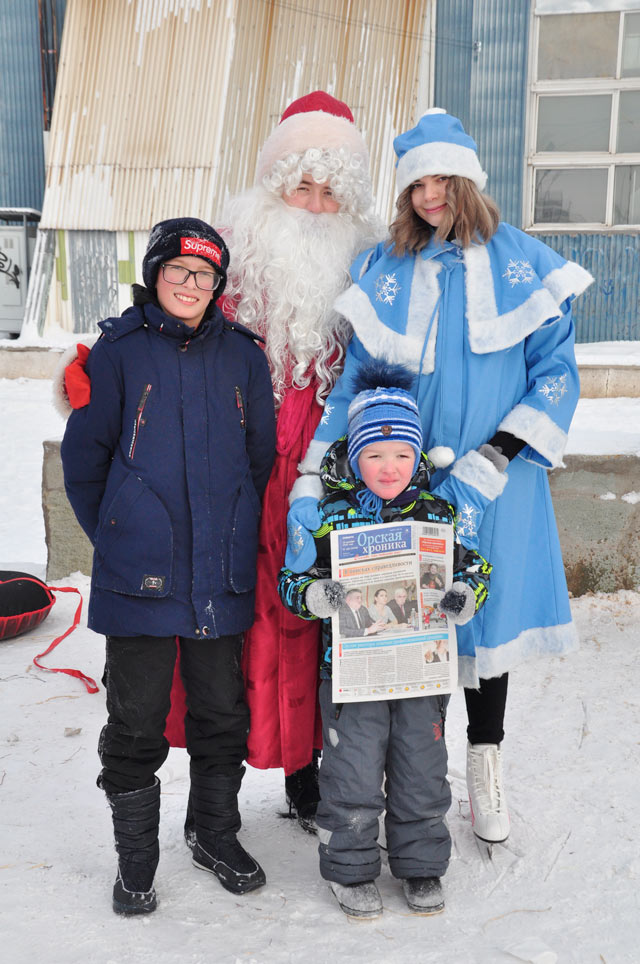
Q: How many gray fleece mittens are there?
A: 2